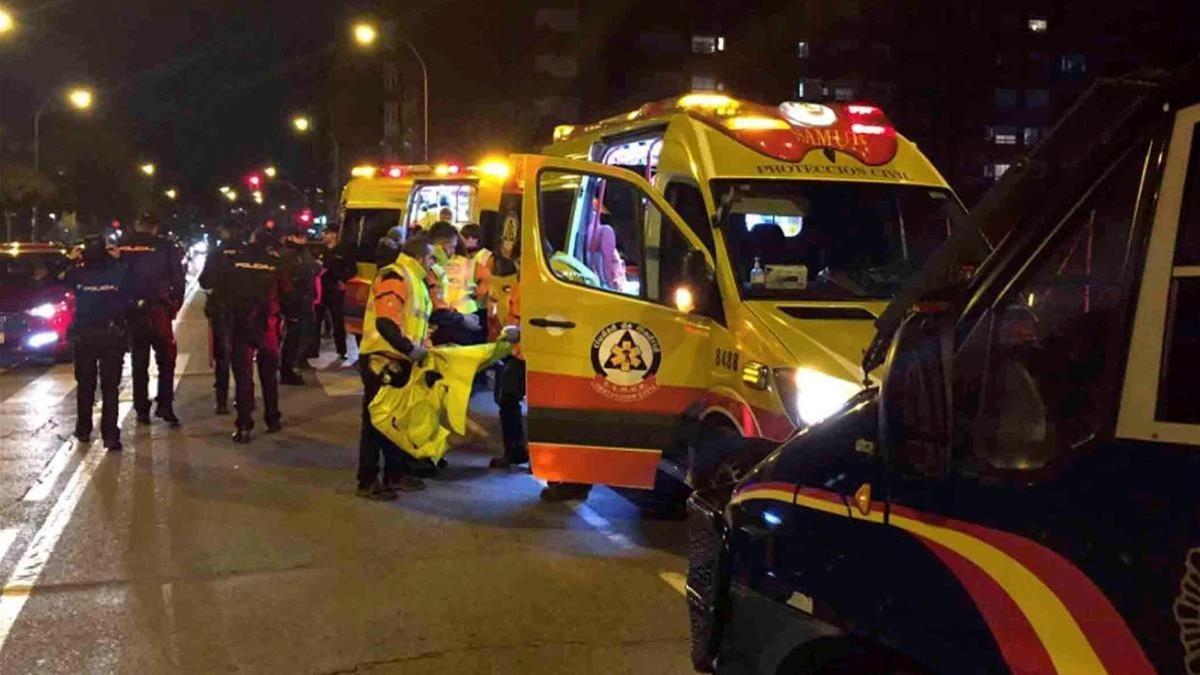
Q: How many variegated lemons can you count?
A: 0